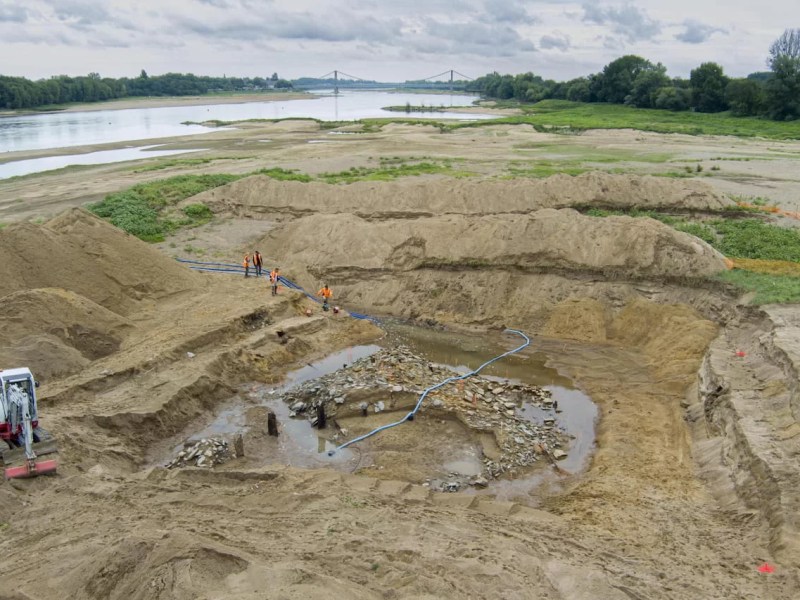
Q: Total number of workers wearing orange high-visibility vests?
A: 4